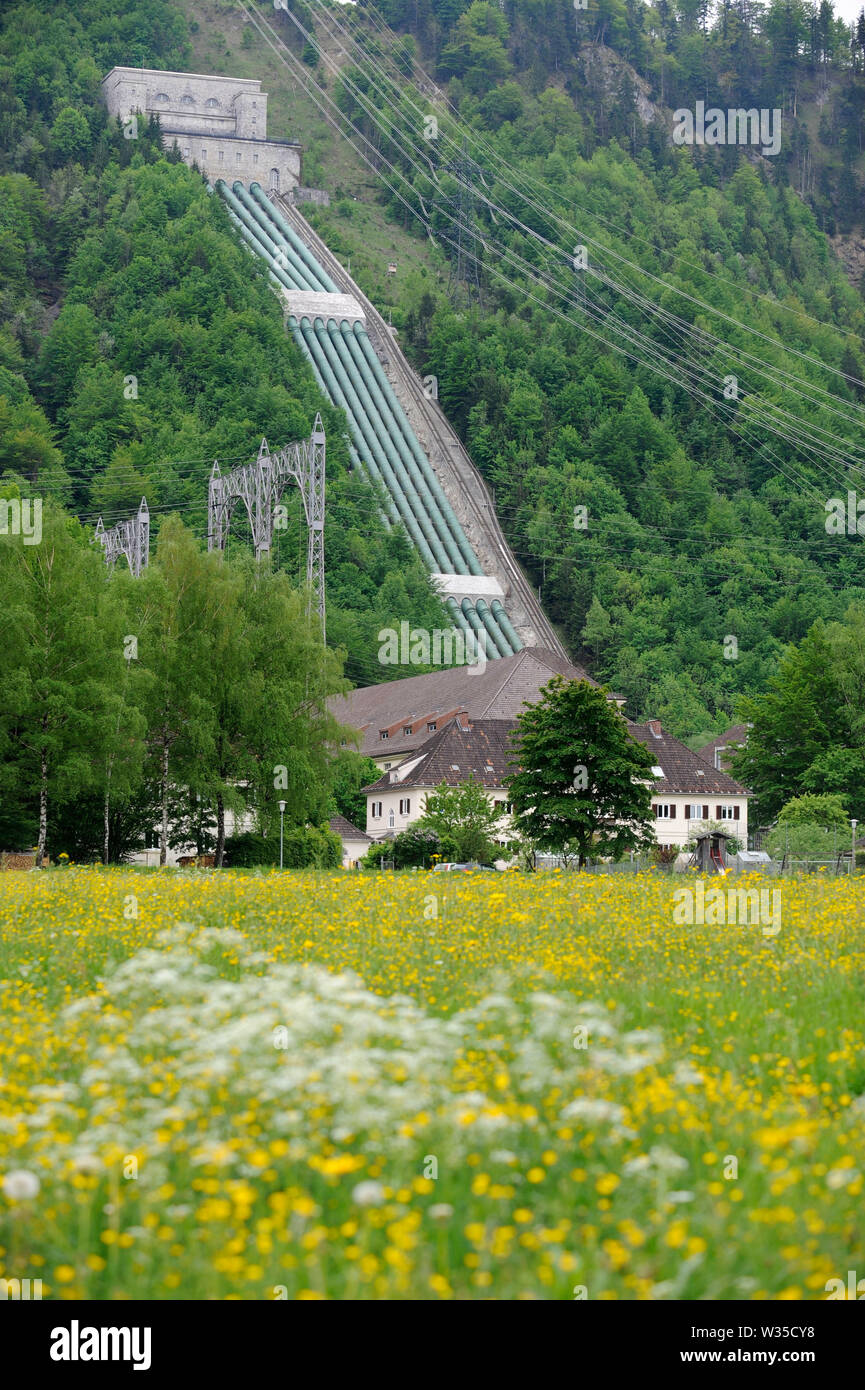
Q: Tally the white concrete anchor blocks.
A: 2